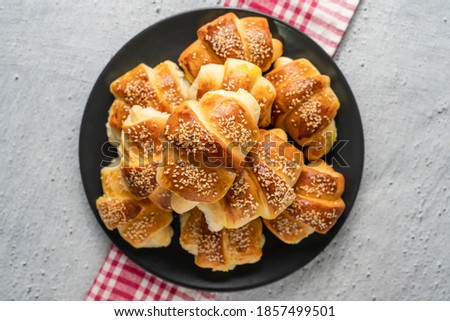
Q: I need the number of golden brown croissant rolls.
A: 10